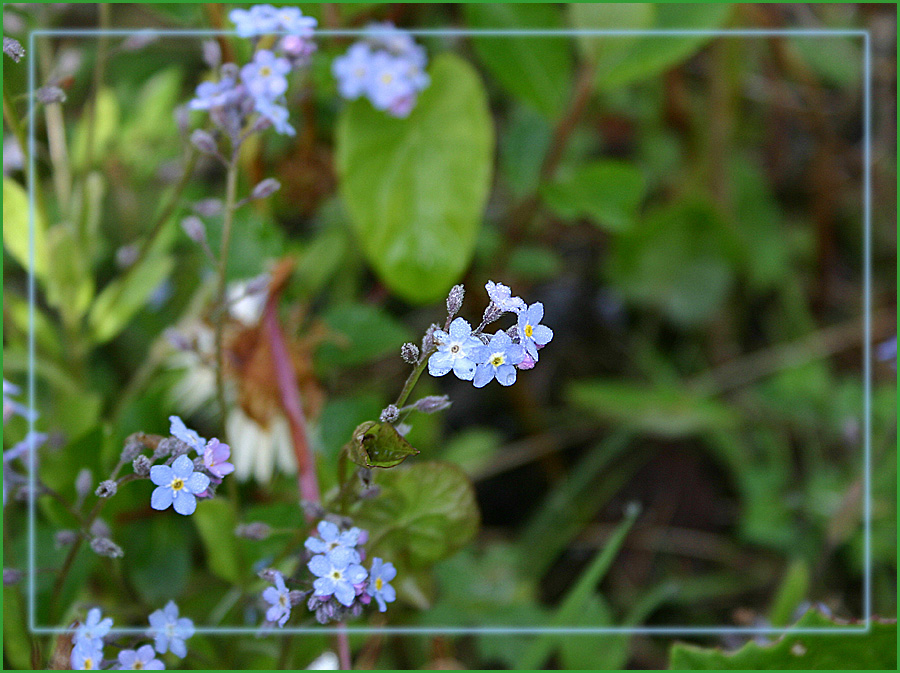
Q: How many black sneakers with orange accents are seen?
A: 0